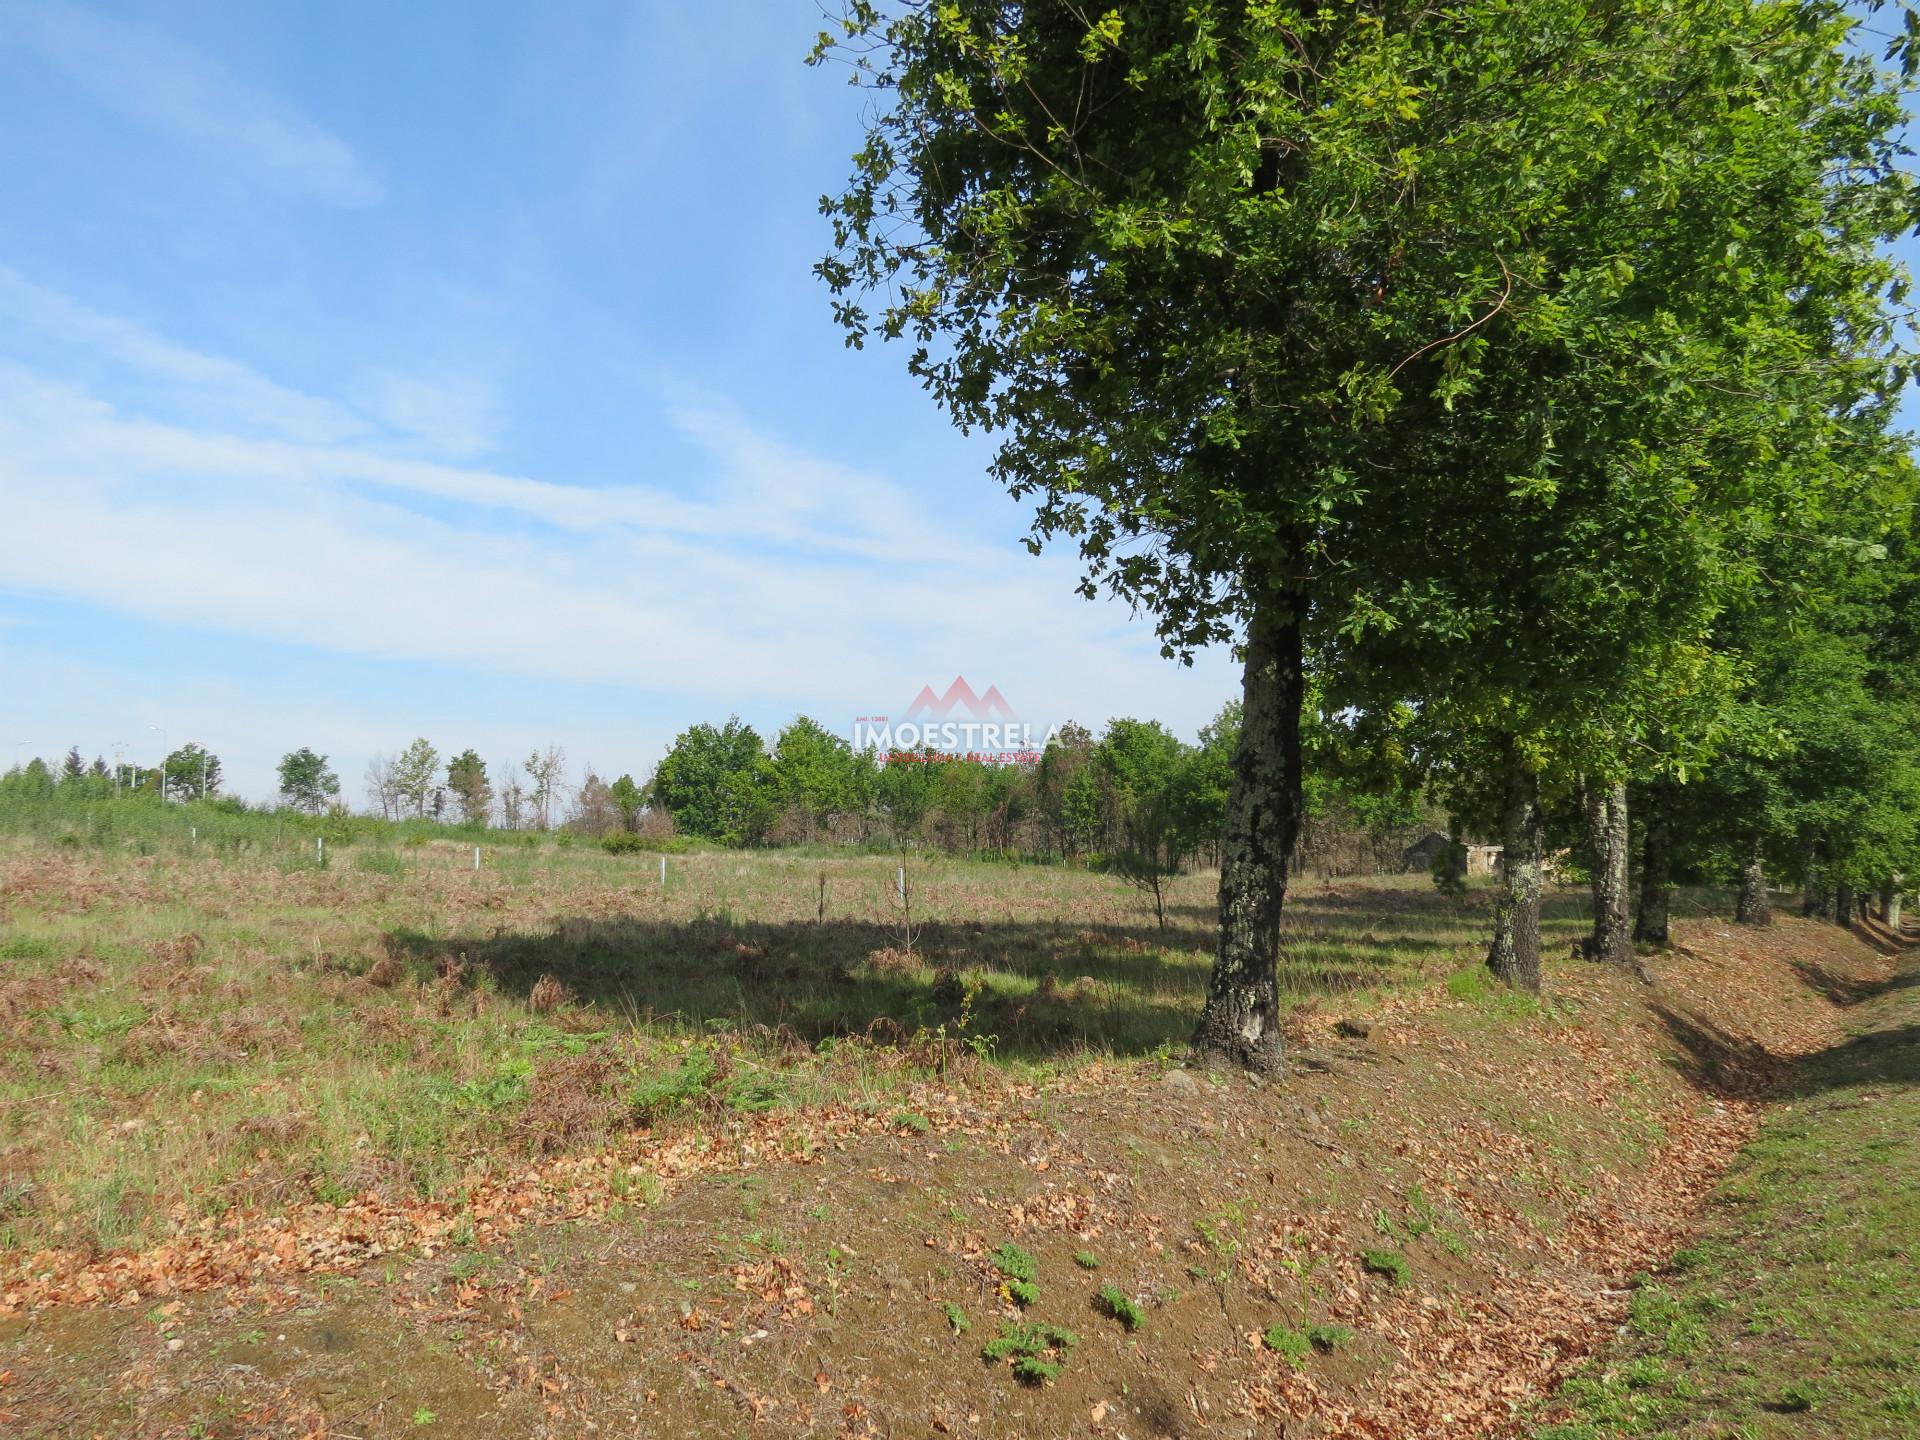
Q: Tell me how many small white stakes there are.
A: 5